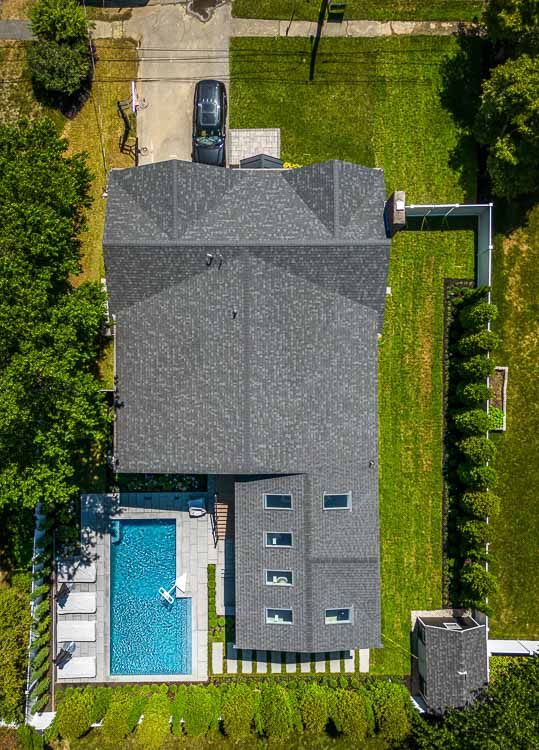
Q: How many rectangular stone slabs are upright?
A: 11